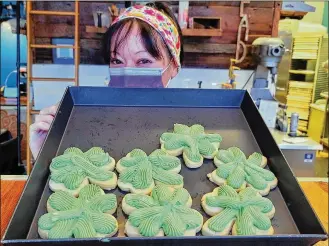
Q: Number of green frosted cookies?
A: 7